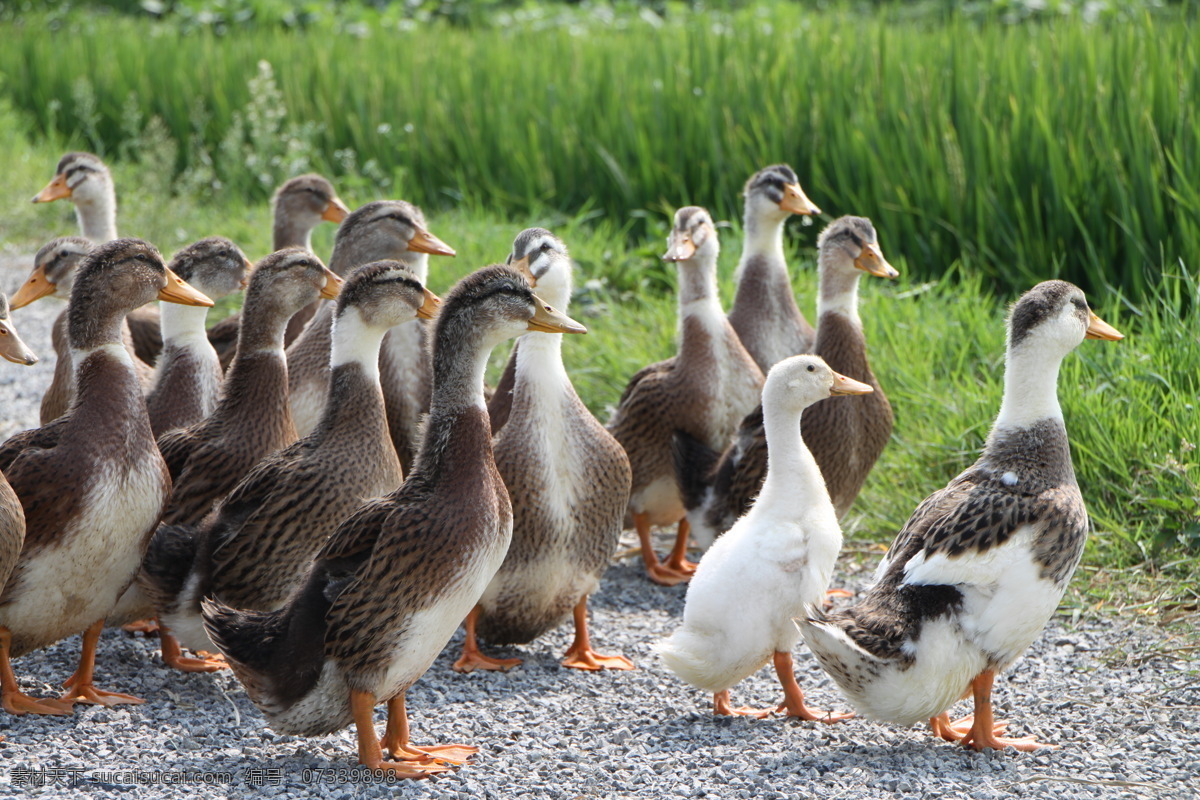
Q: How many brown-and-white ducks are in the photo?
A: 15